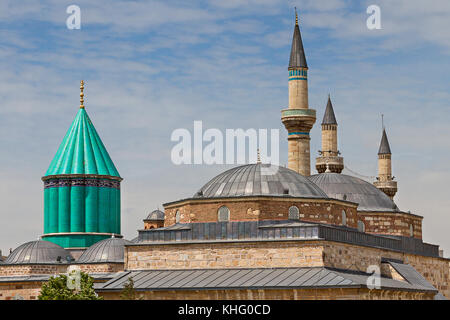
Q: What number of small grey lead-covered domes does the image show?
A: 3